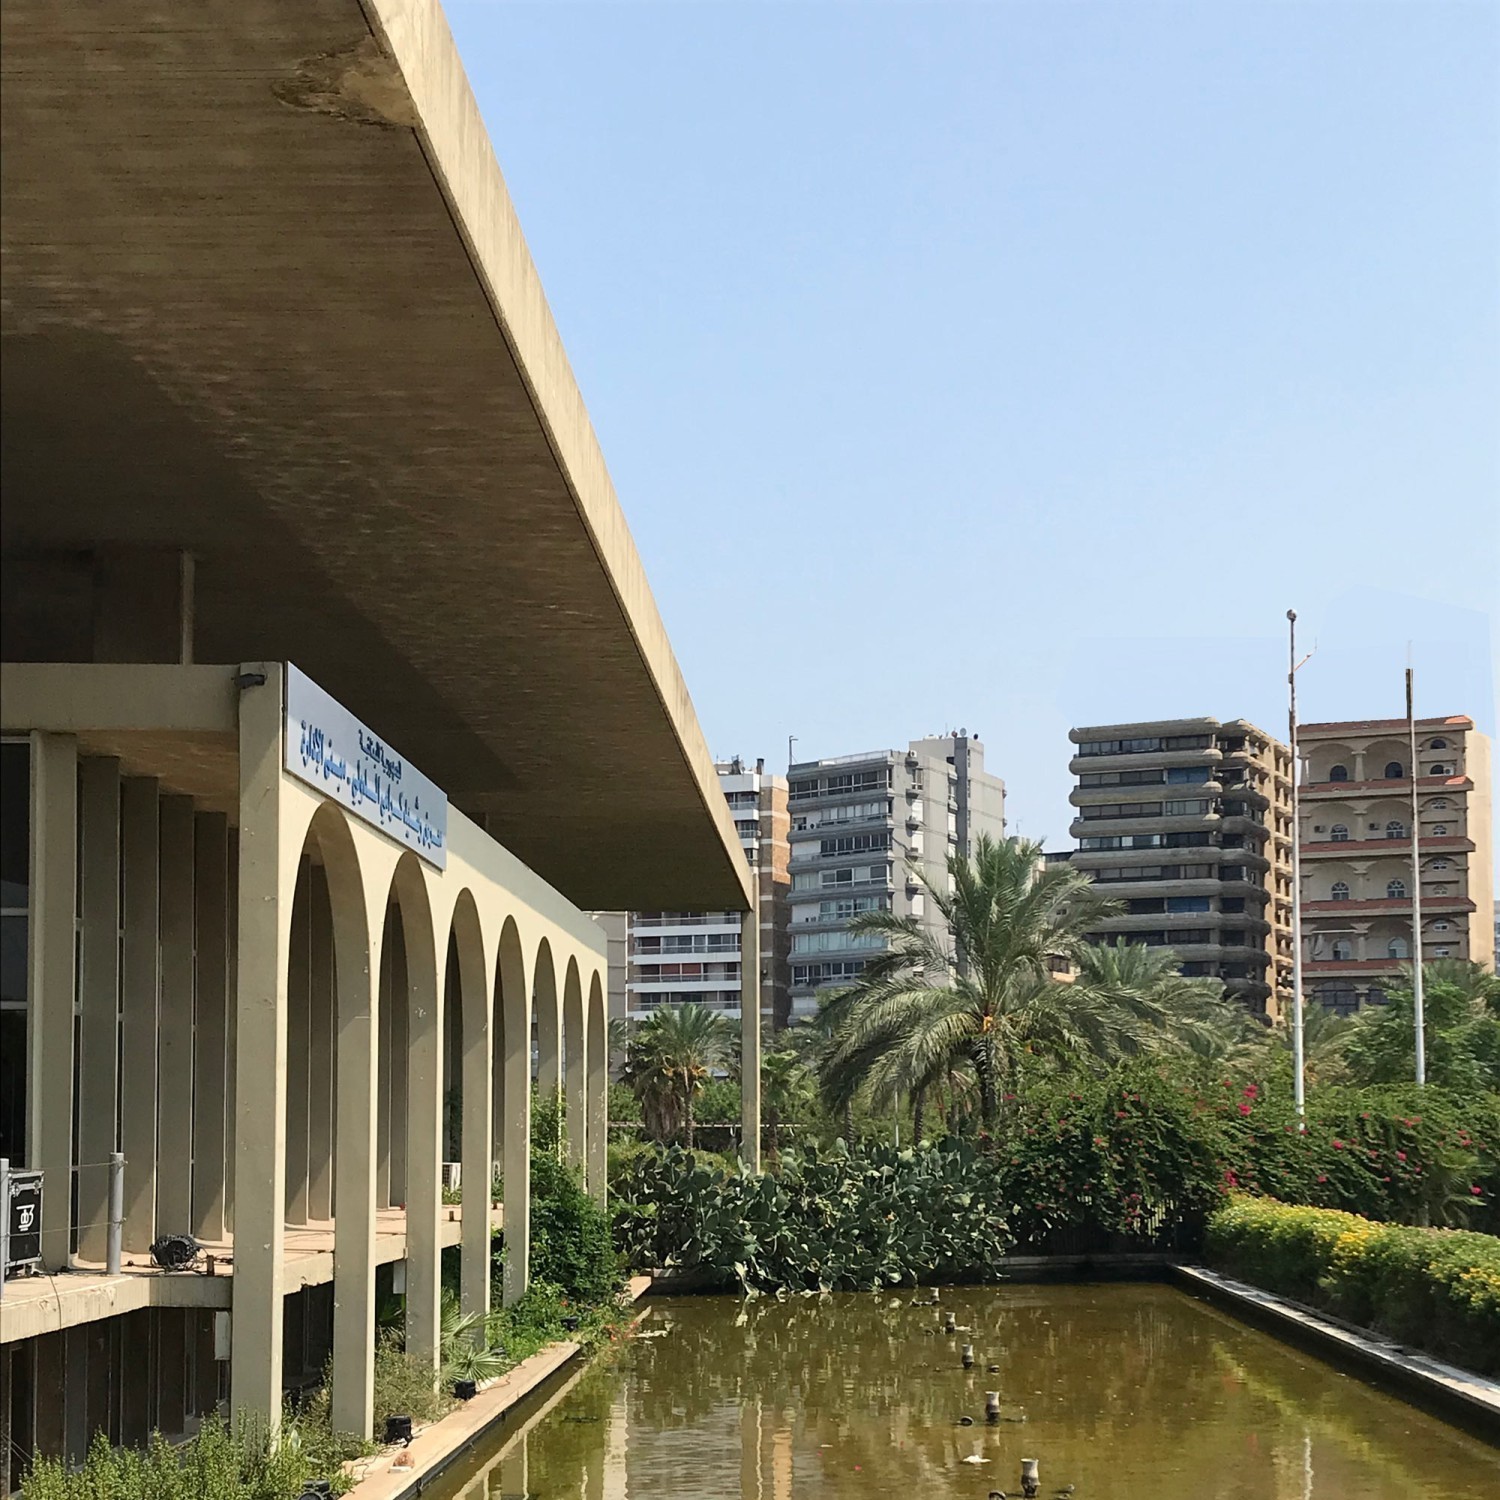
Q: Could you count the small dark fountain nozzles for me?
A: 5